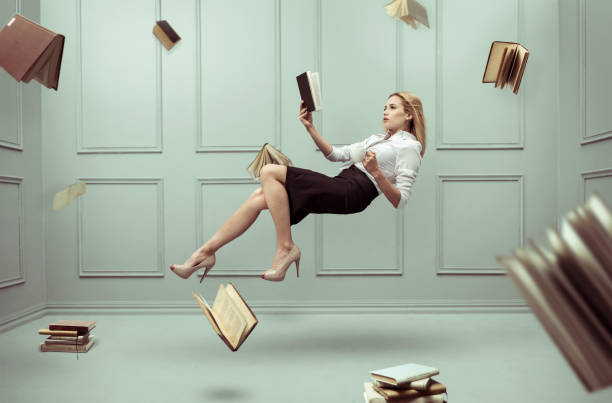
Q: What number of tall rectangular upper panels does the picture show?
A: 6